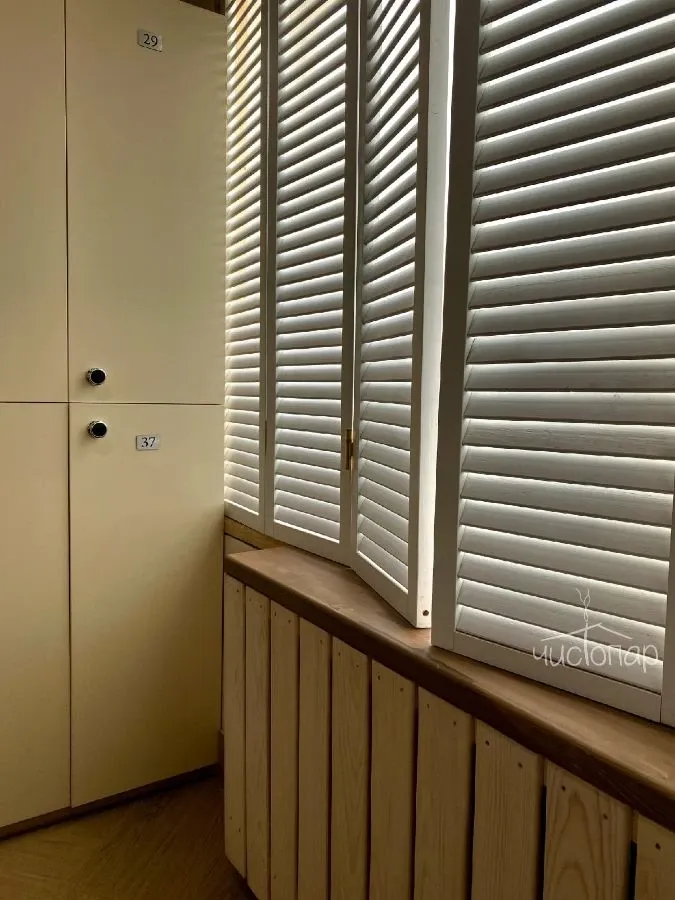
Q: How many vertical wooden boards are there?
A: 10